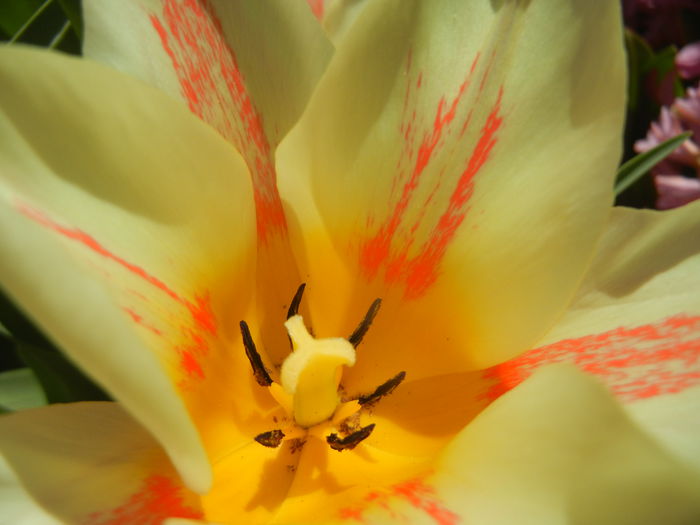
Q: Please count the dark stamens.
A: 6